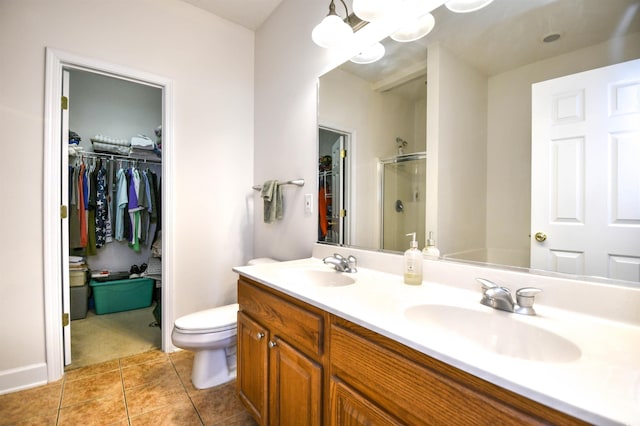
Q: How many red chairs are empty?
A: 0